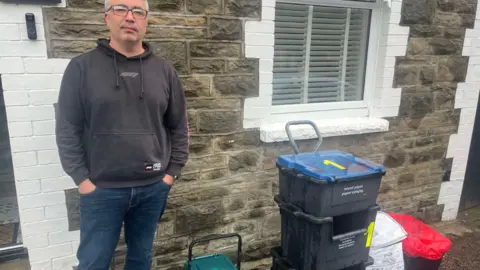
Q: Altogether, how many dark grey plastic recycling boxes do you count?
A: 3